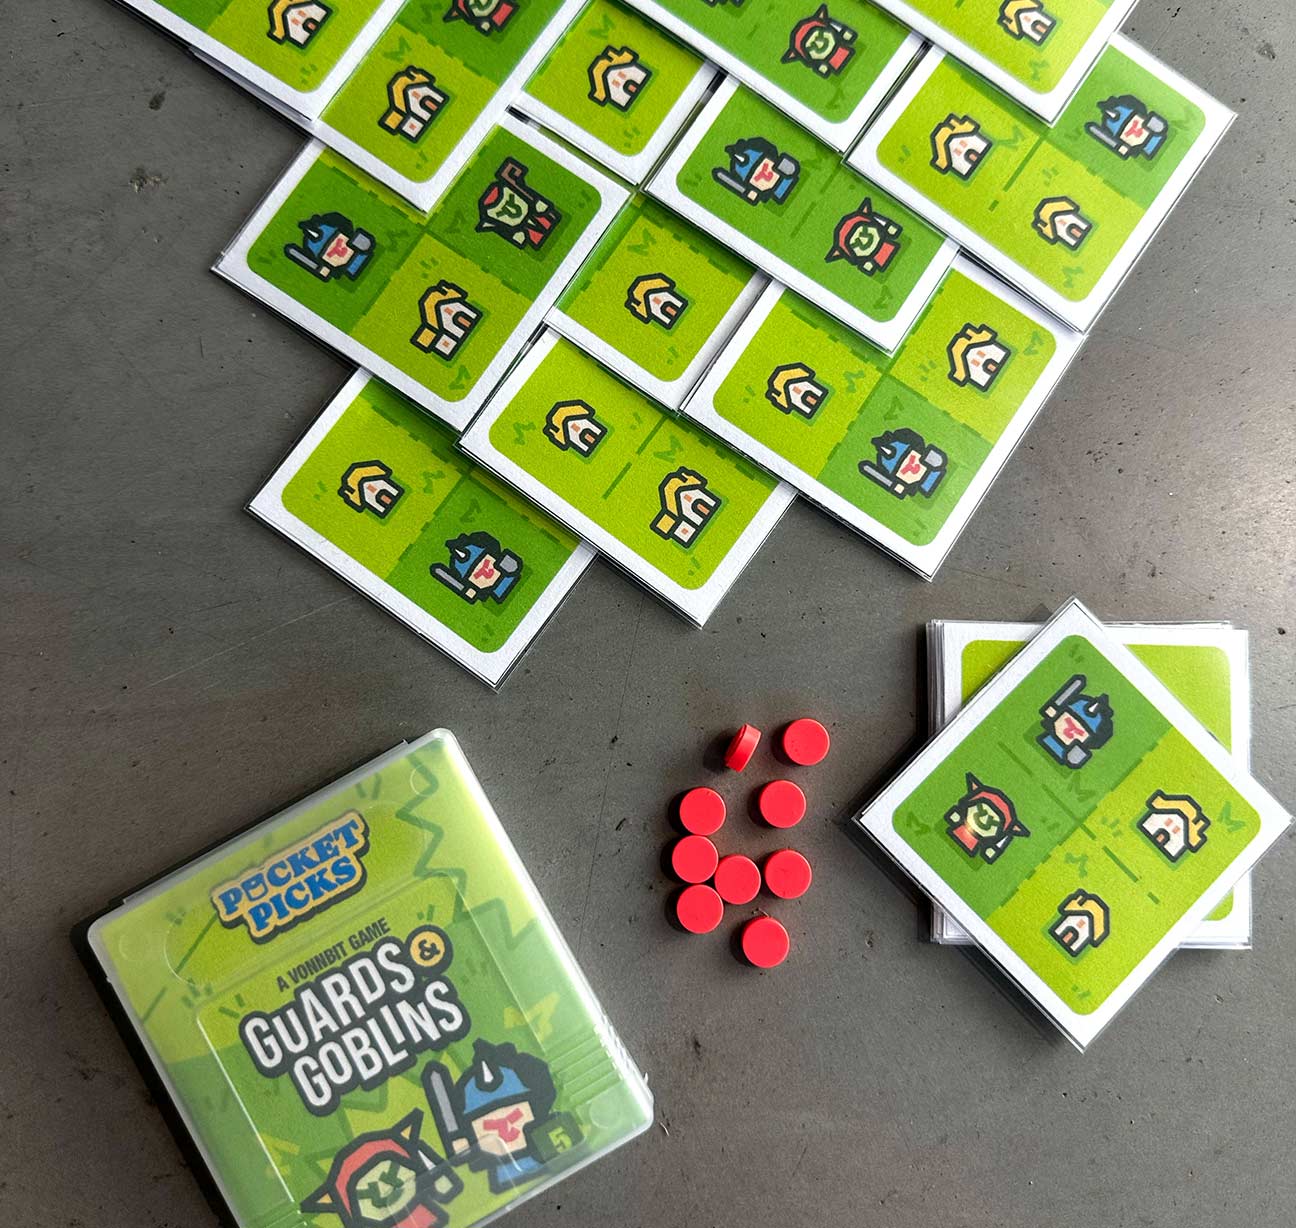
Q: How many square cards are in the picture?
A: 14